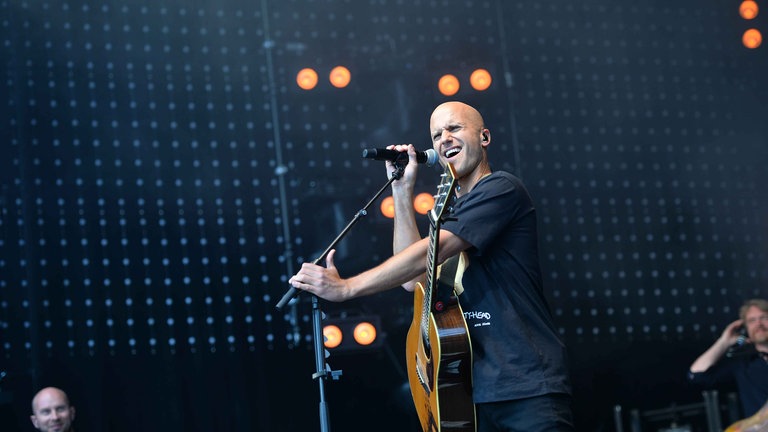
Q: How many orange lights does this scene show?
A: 10